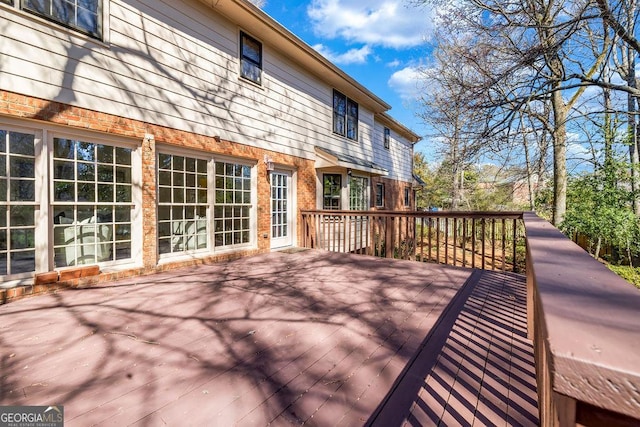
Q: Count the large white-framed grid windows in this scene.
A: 4